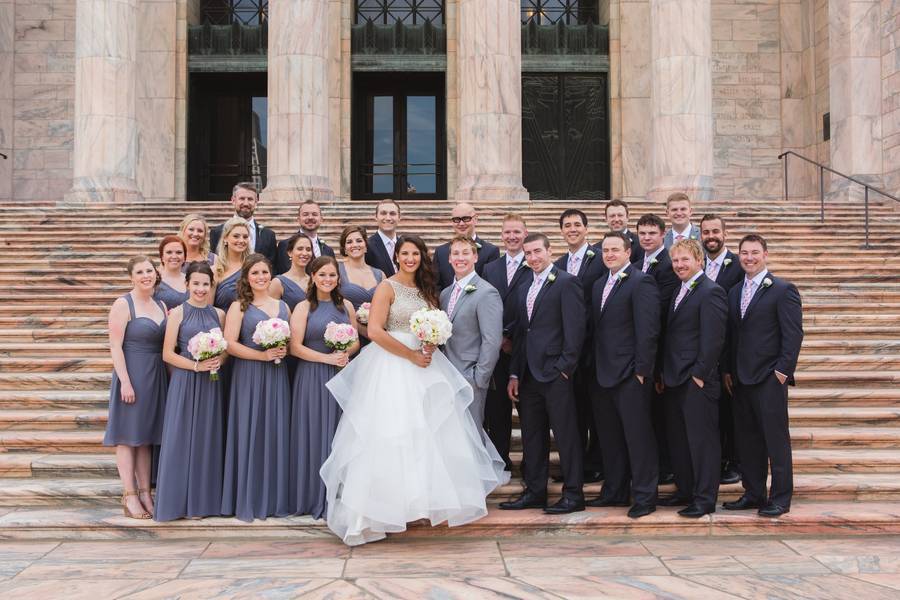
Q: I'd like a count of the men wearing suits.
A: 15